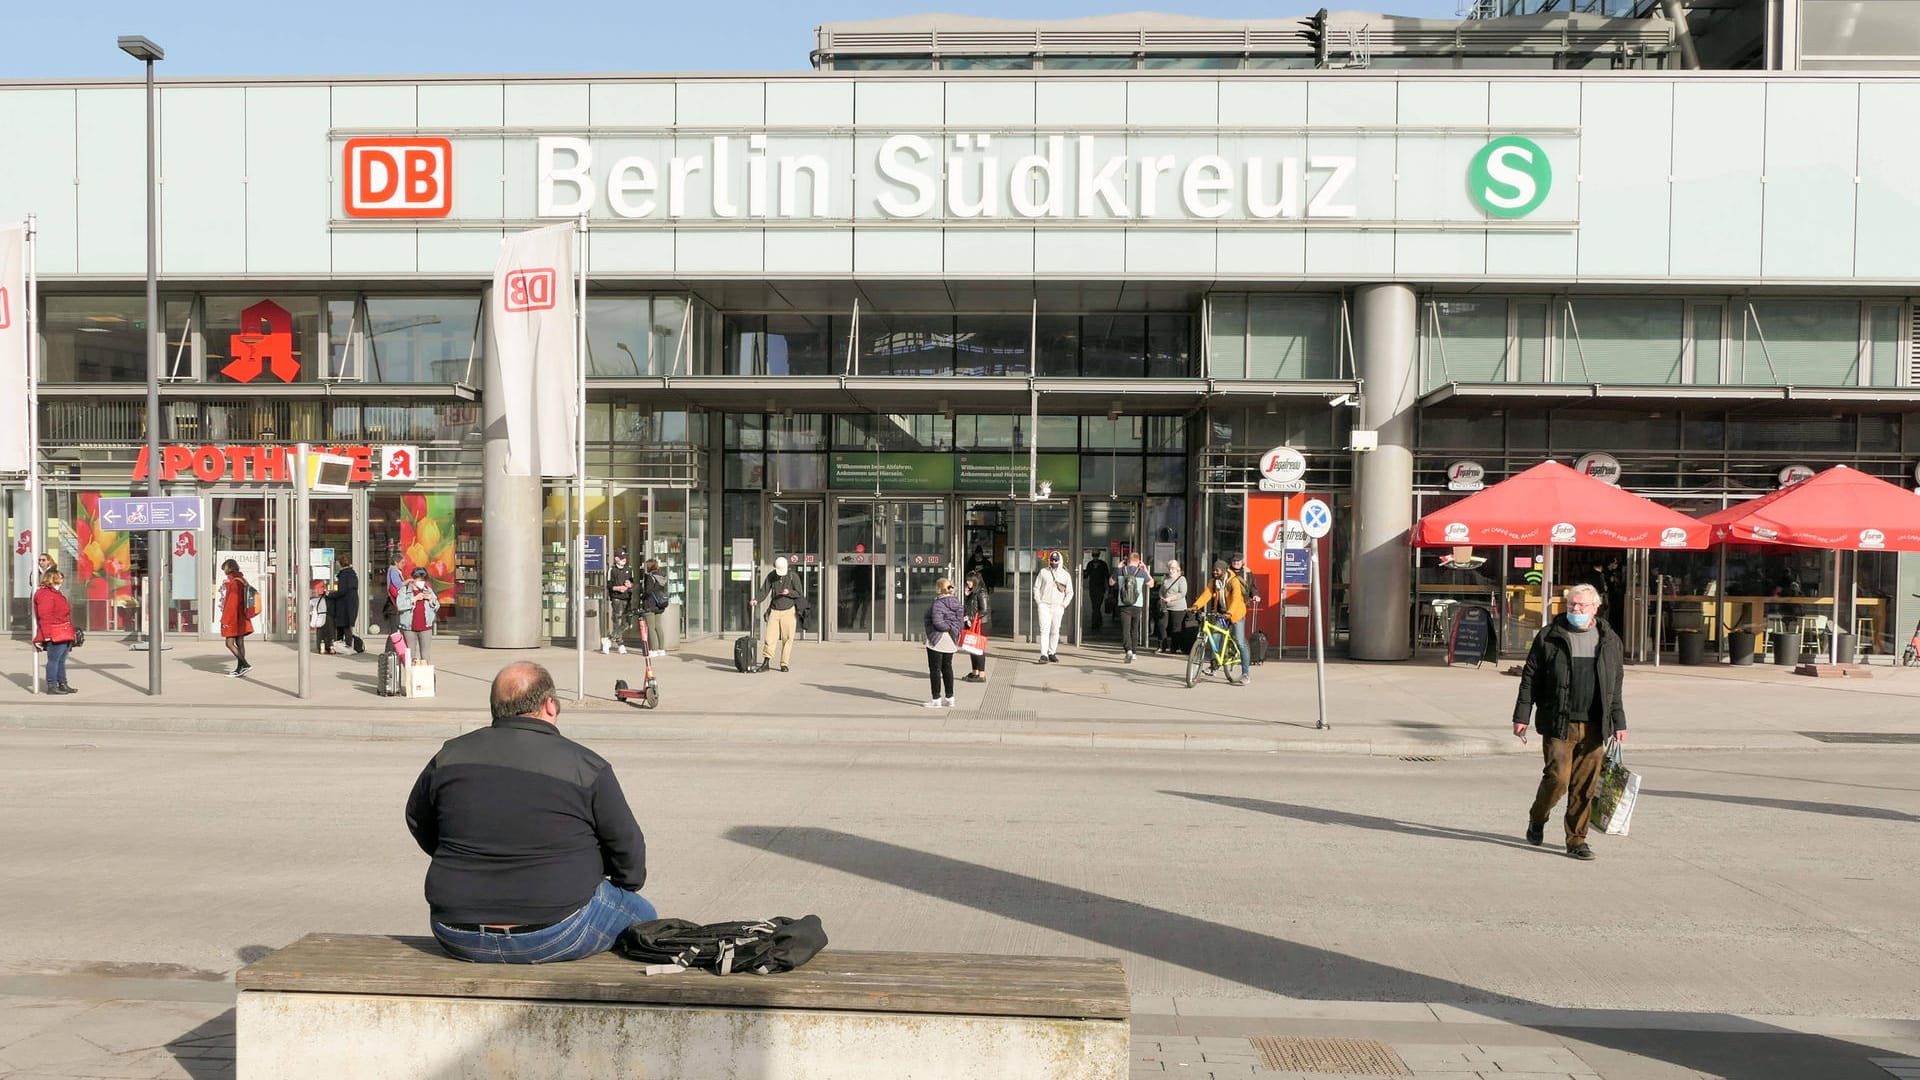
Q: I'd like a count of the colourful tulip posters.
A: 2